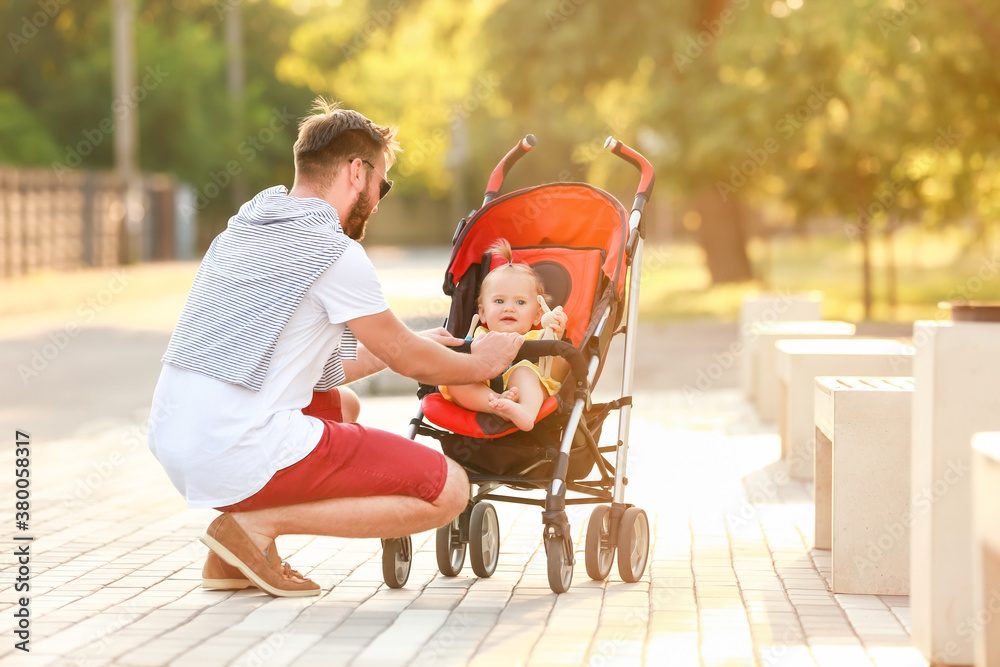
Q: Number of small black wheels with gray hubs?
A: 6